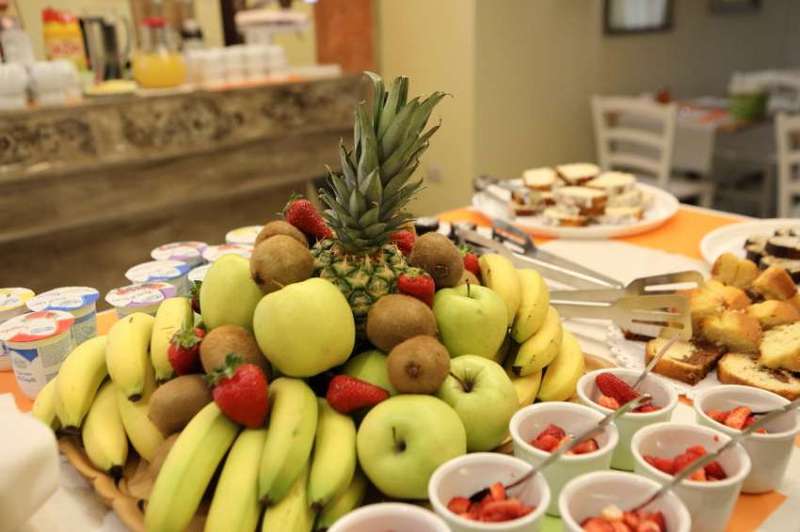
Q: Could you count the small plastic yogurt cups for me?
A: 9